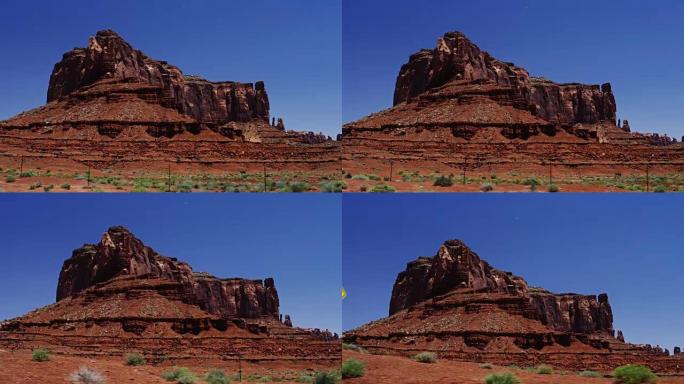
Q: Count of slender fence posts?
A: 9